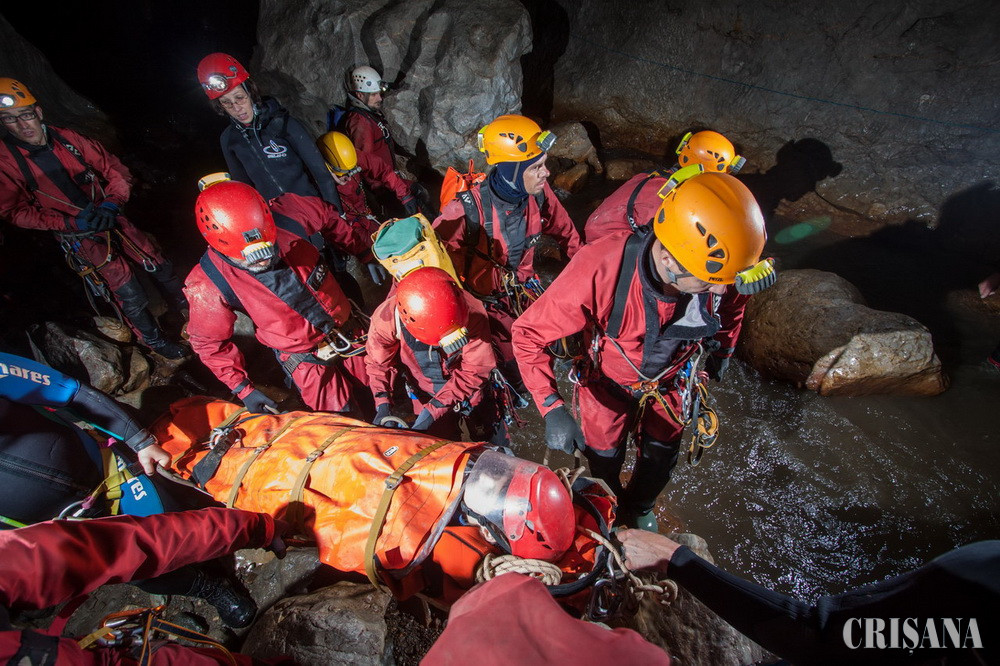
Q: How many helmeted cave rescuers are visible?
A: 9